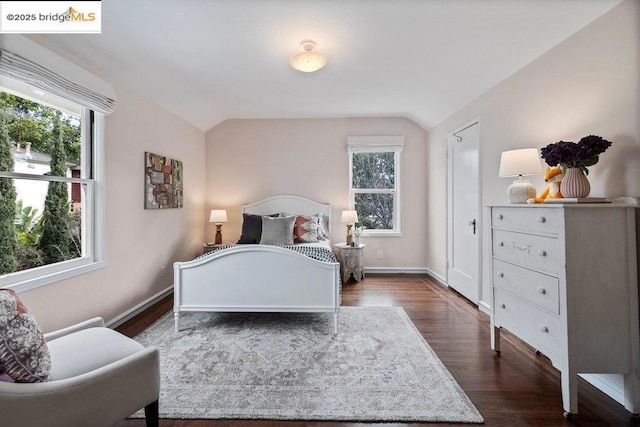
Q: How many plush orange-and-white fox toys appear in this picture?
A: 1